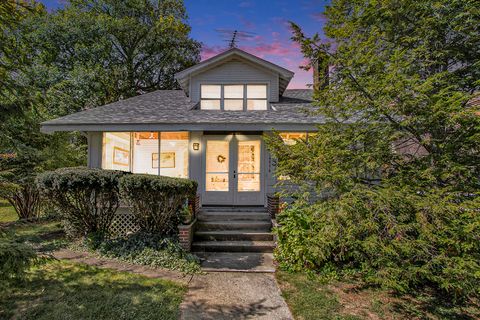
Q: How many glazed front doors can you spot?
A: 2